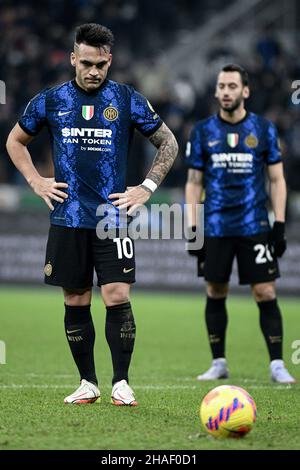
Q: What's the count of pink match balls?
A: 0